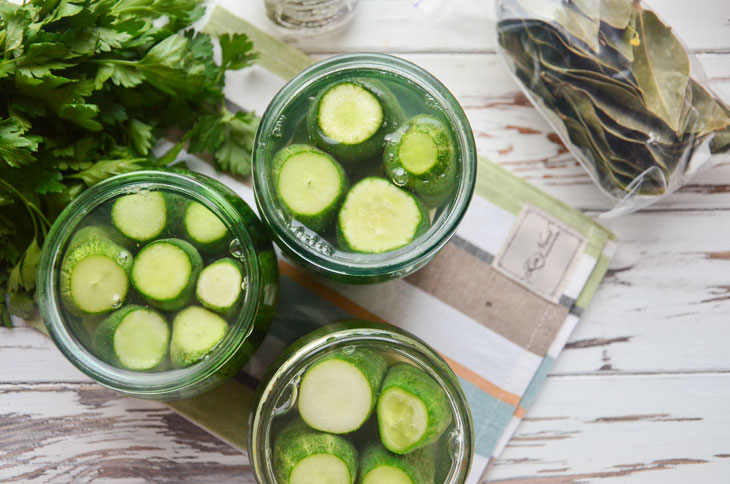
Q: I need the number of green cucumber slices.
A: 15